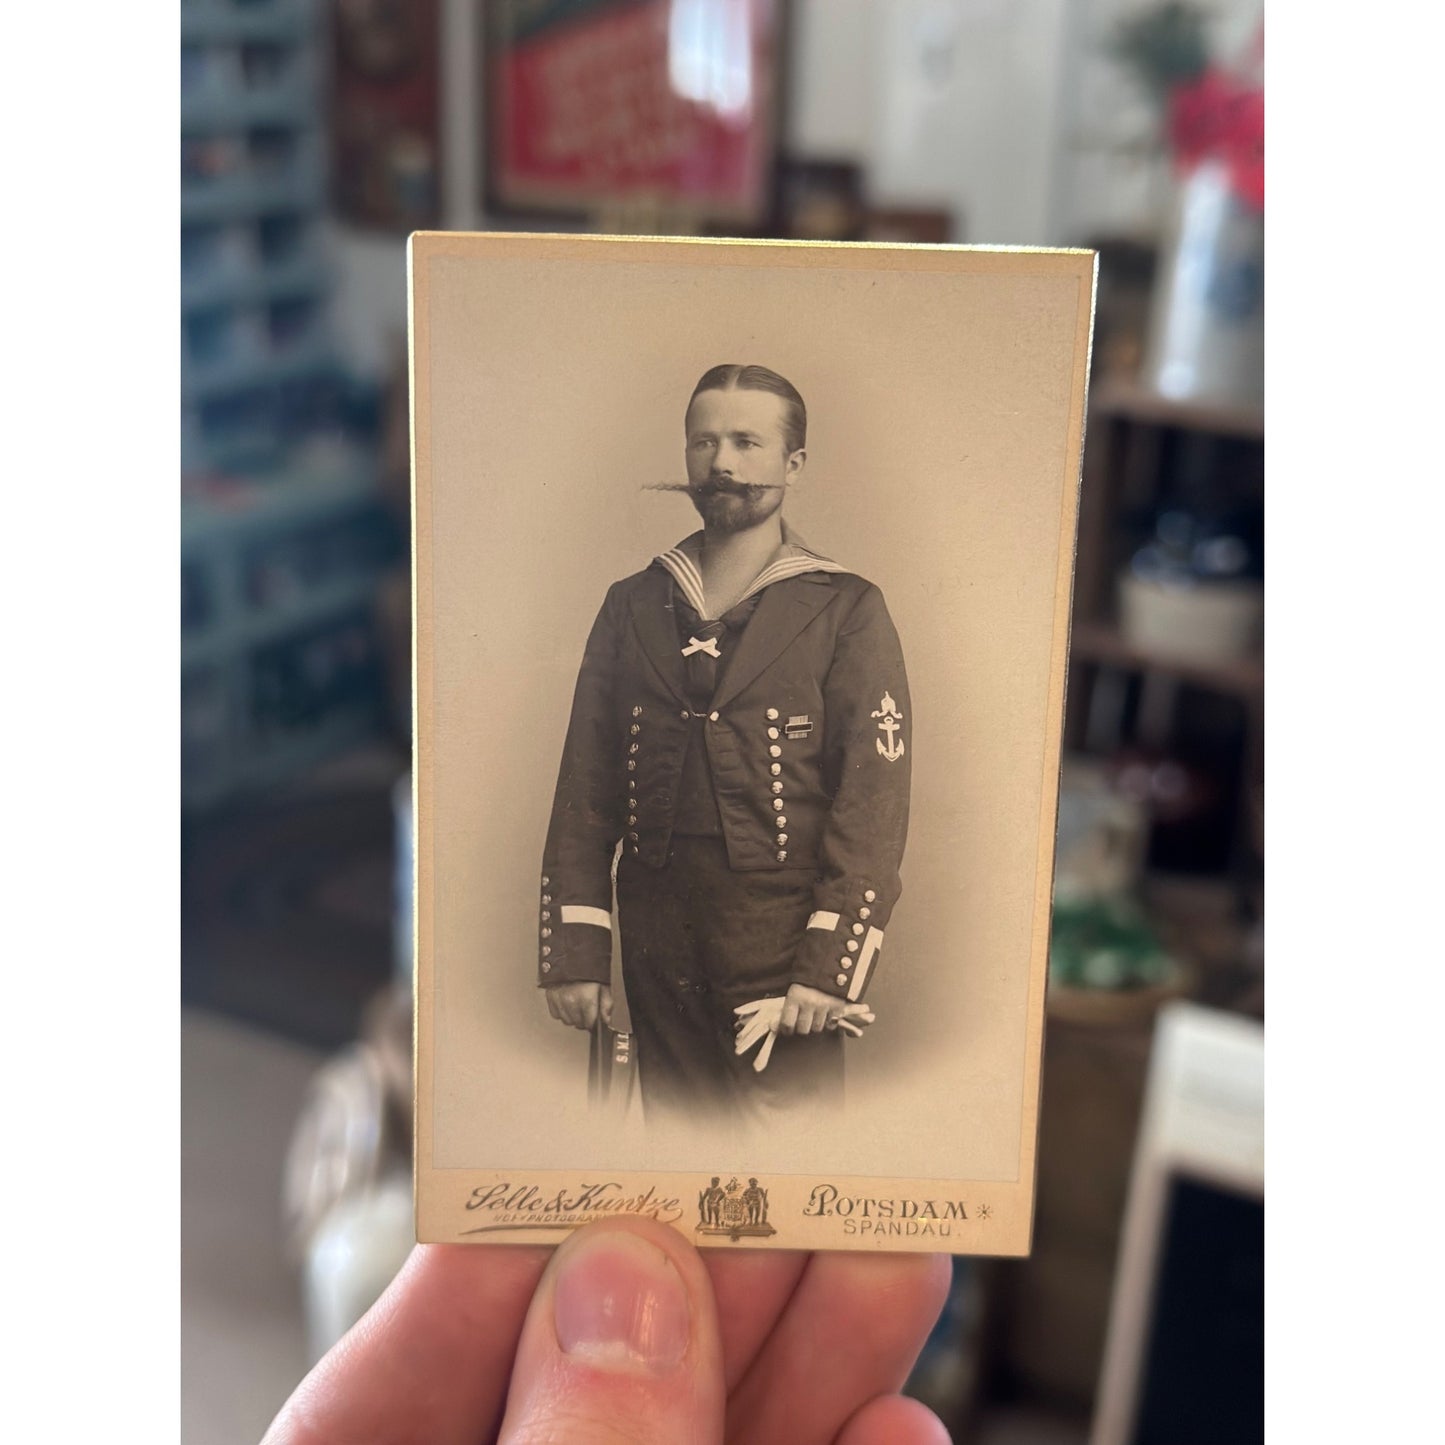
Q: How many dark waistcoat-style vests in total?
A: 1